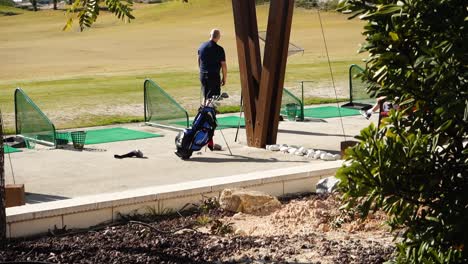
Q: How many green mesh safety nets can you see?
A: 4